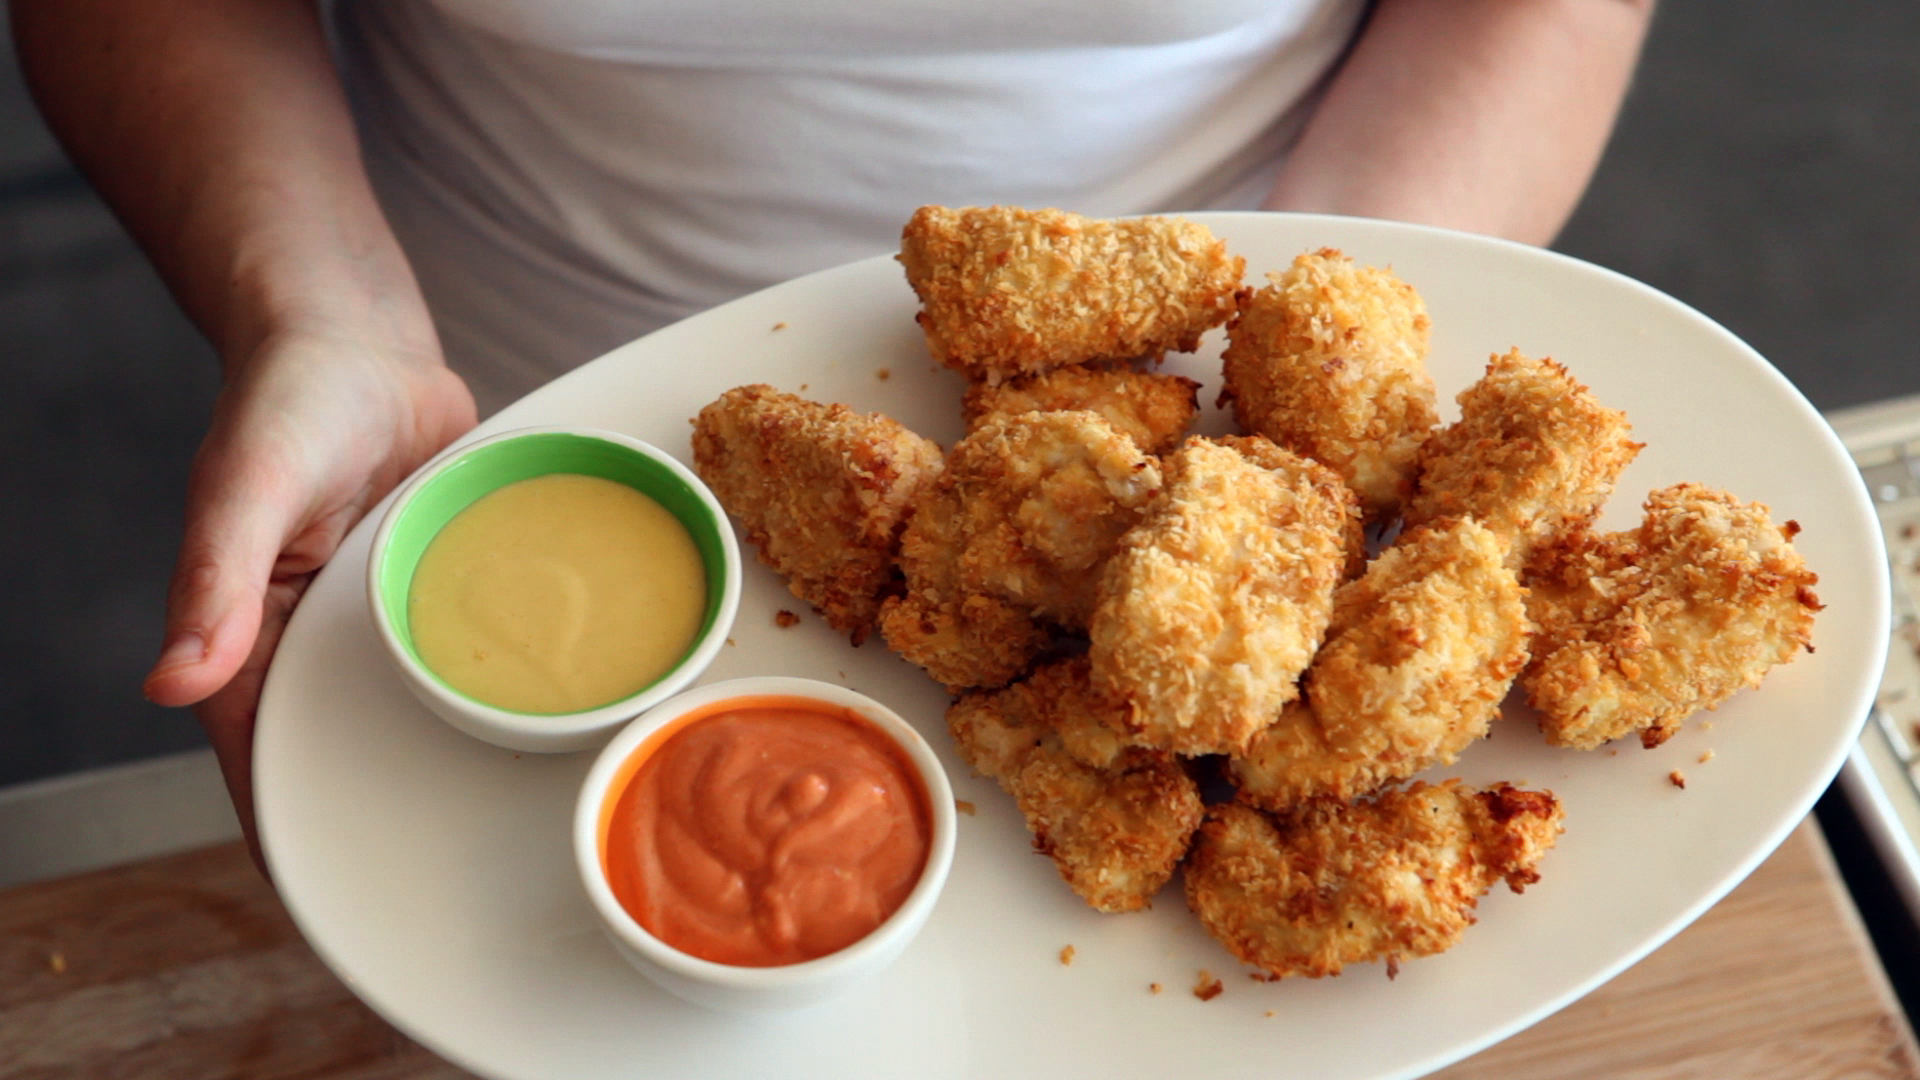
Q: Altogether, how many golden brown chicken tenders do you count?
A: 11